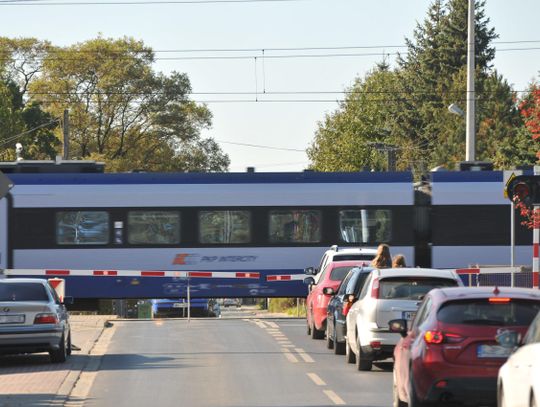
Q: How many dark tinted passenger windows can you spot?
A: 5